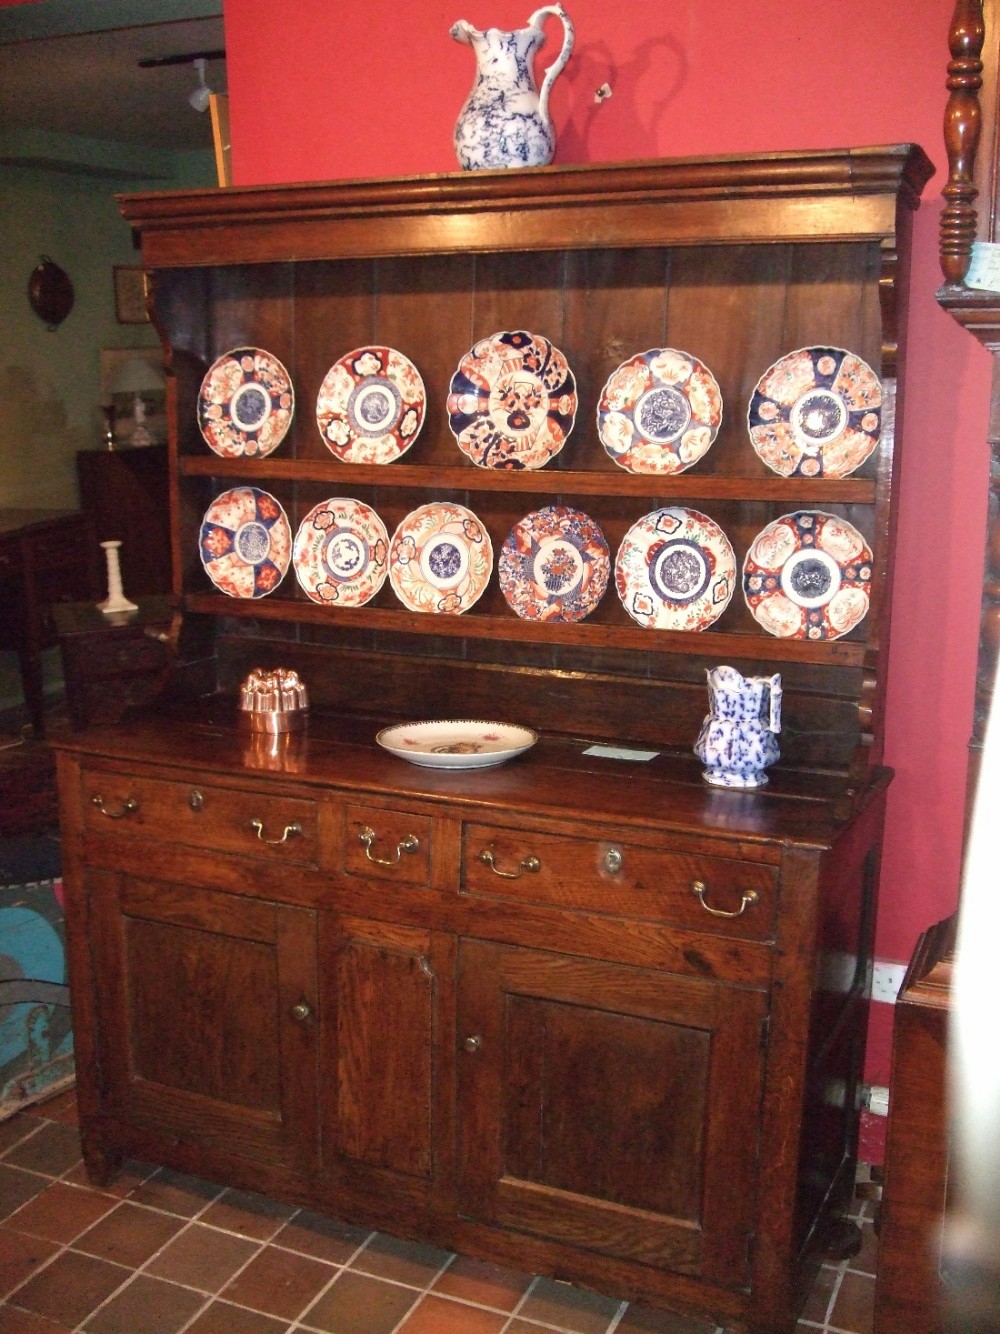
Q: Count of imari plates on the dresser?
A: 11